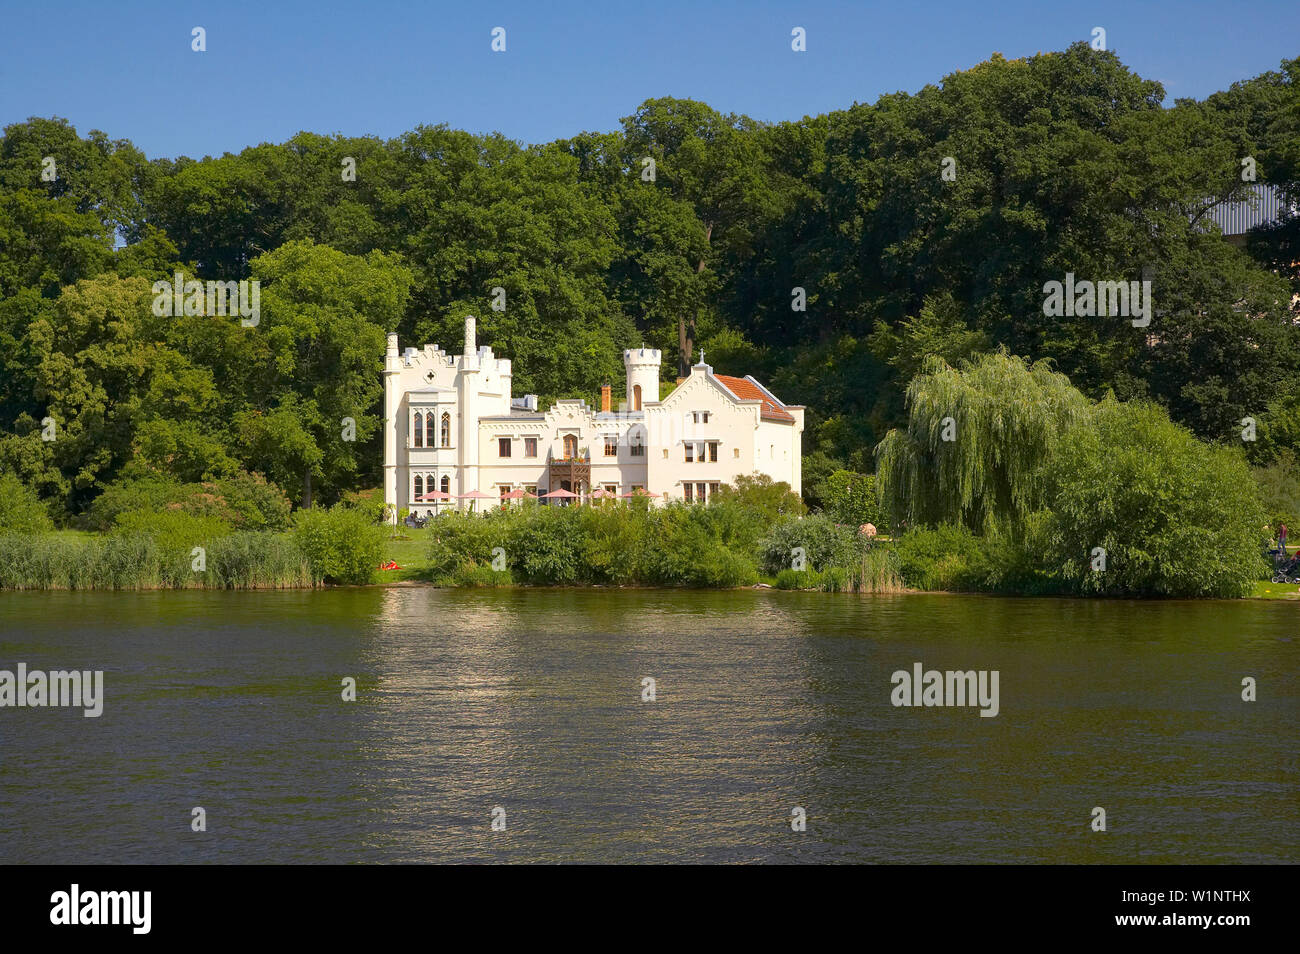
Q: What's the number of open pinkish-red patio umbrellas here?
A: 6